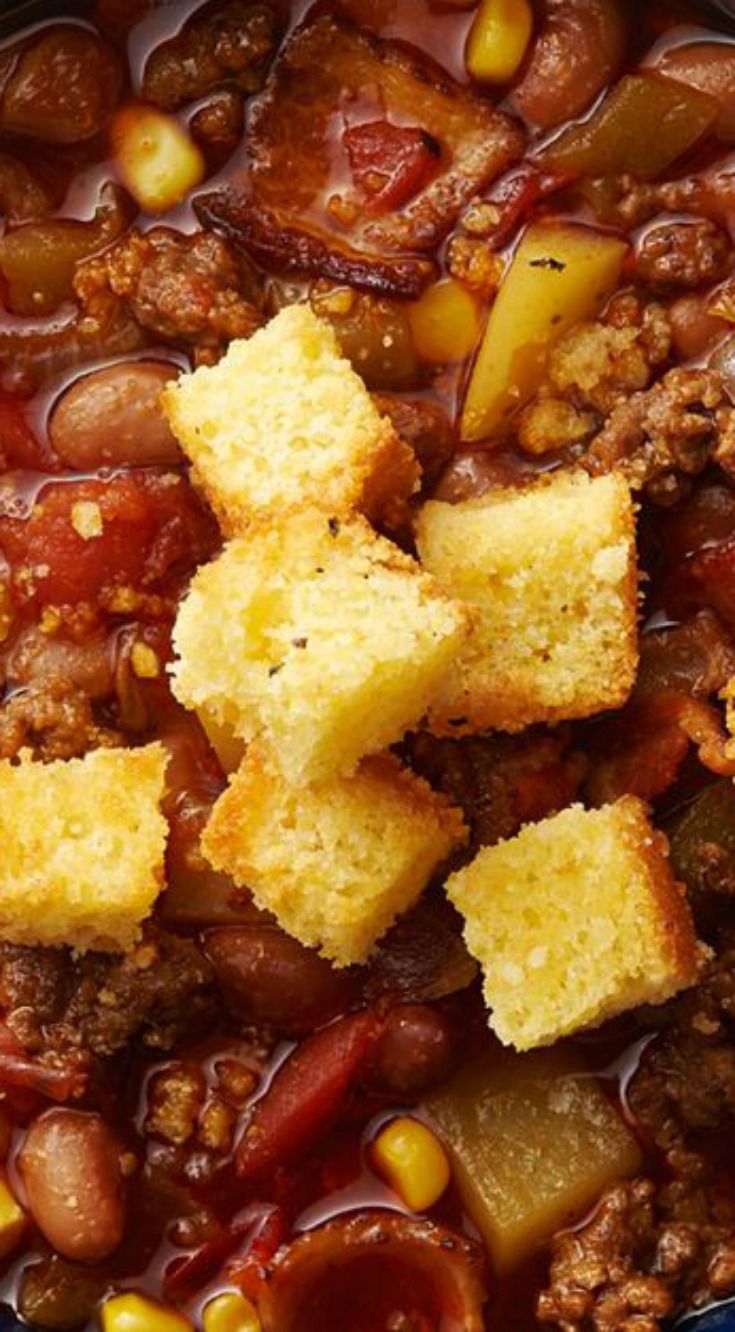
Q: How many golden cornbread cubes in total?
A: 6